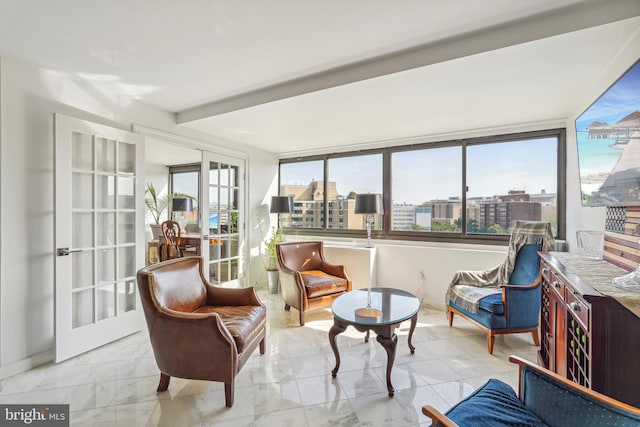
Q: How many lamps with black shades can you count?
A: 3